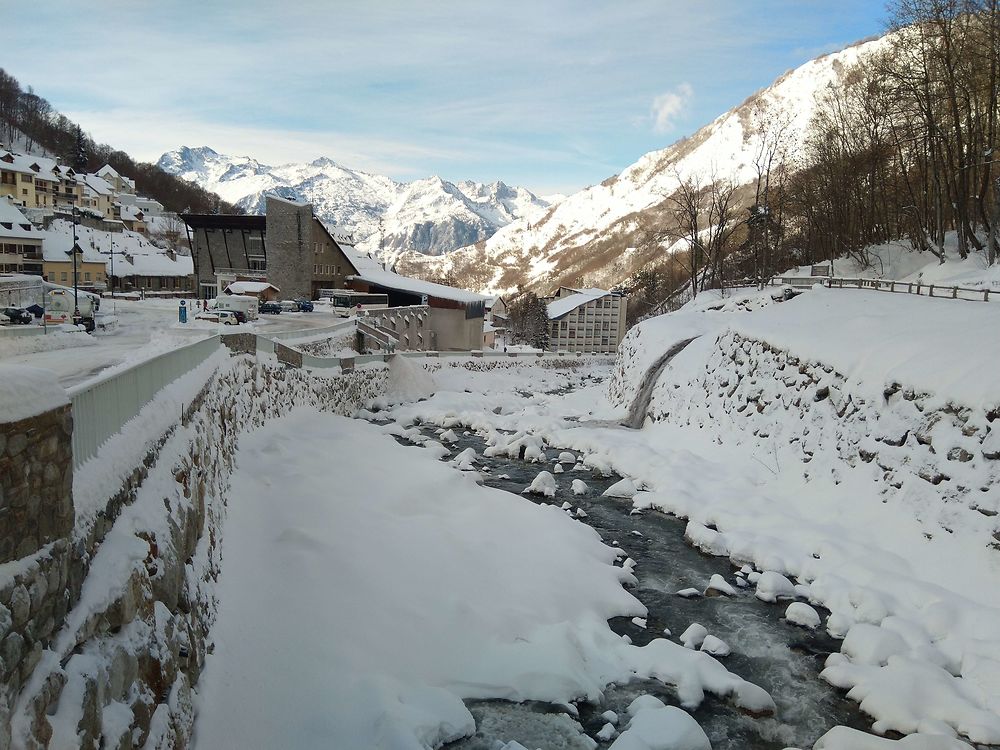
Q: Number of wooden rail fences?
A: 1